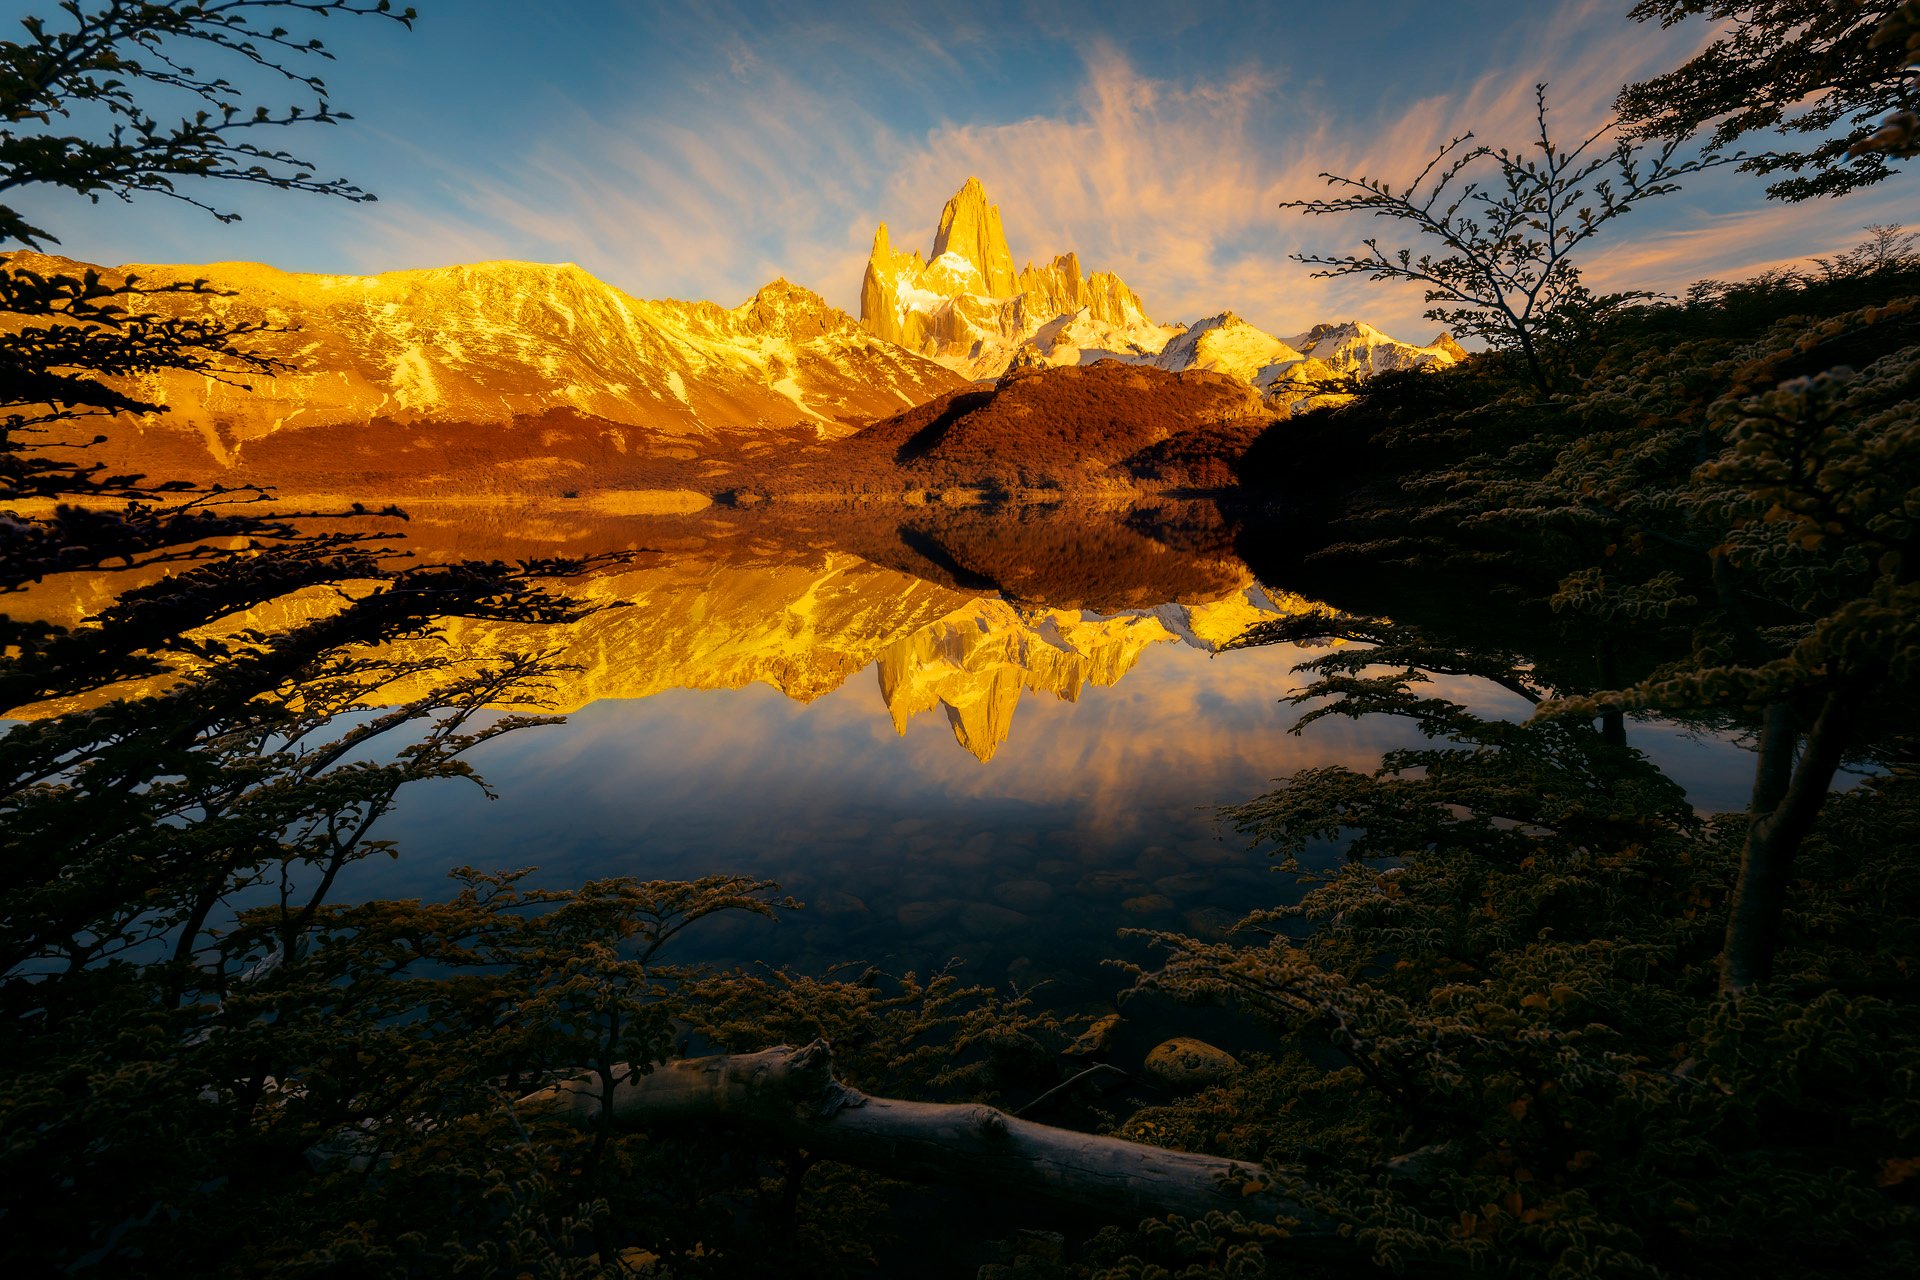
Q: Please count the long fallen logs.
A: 1